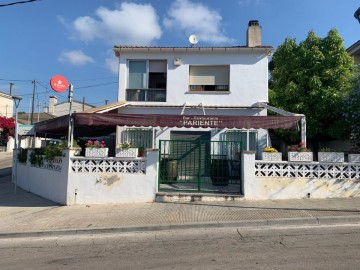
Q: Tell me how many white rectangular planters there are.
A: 6